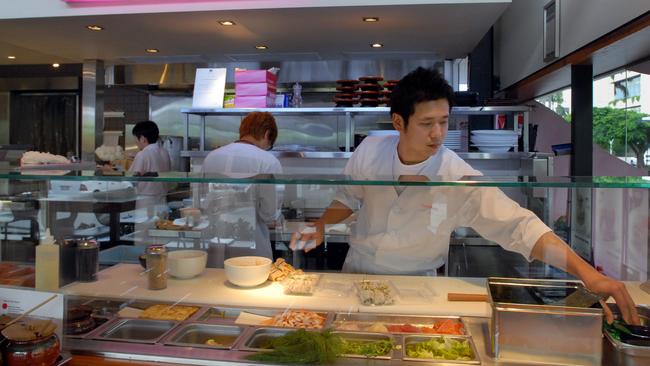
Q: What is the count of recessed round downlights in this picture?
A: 8